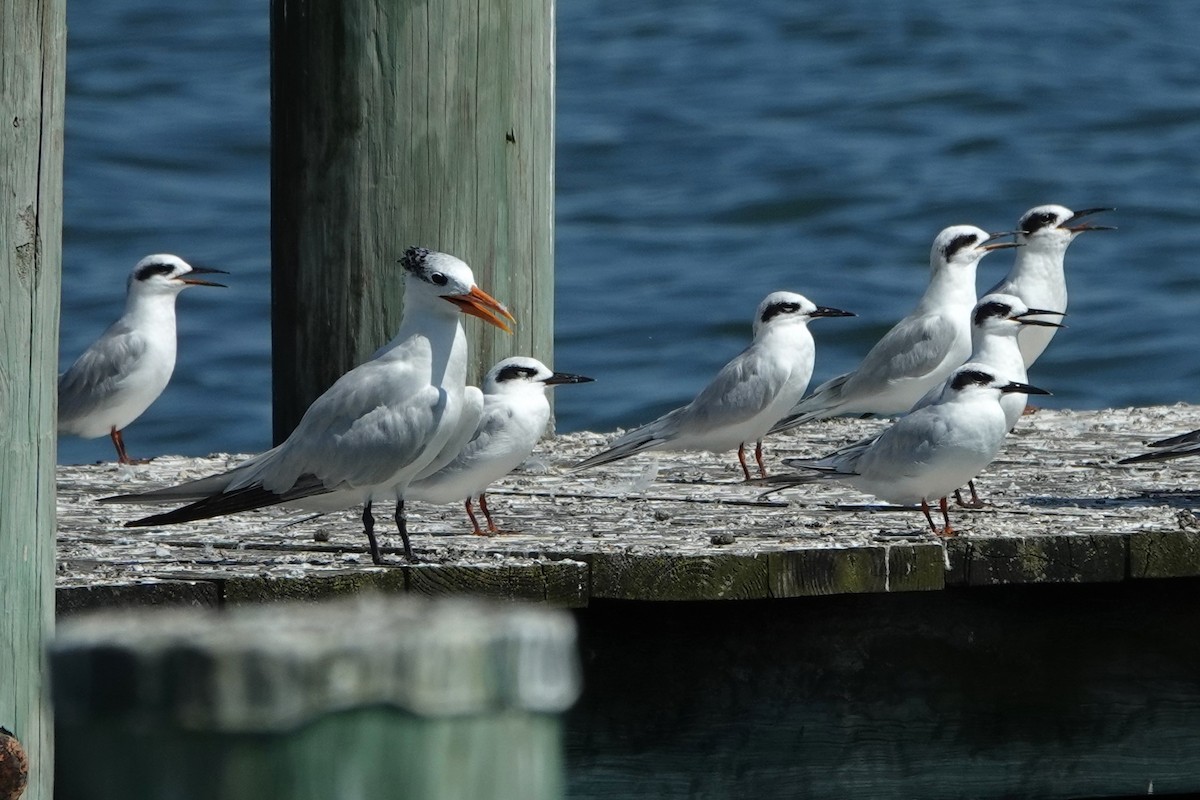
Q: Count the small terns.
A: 7